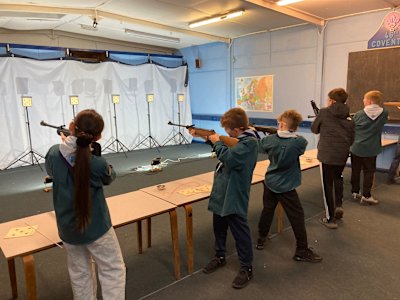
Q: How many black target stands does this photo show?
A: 5